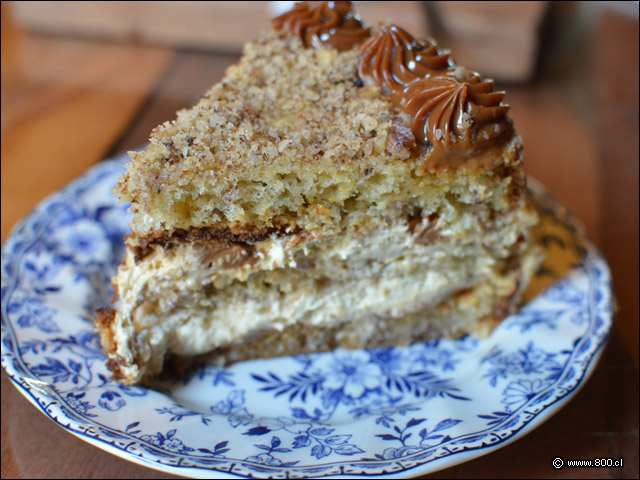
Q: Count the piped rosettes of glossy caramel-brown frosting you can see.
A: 3